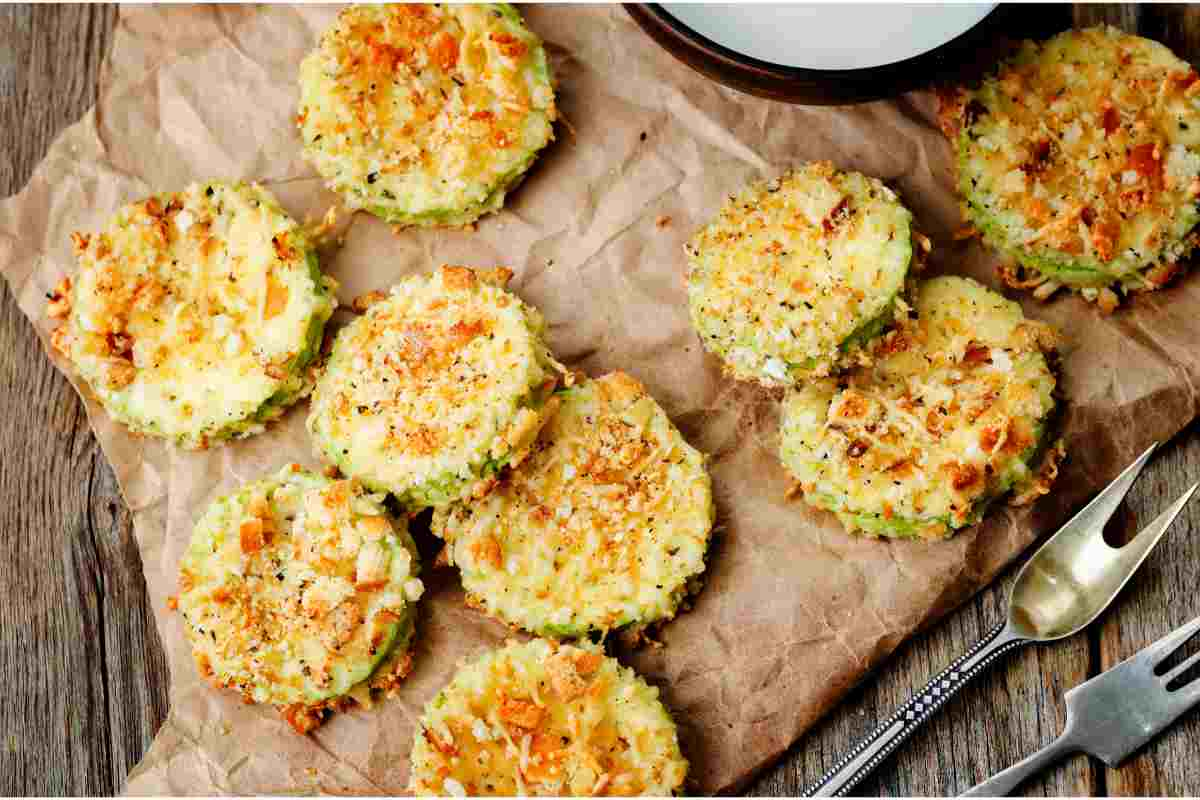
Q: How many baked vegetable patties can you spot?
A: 9